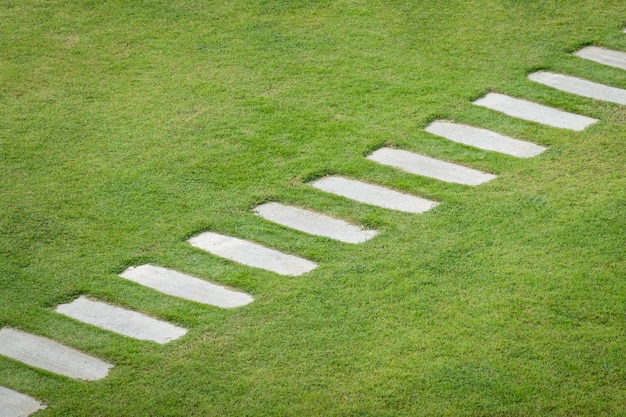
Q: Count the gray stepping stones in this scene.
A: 12